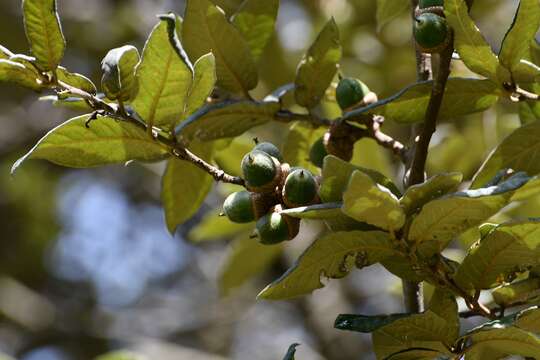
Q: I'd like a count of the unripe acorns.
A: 9